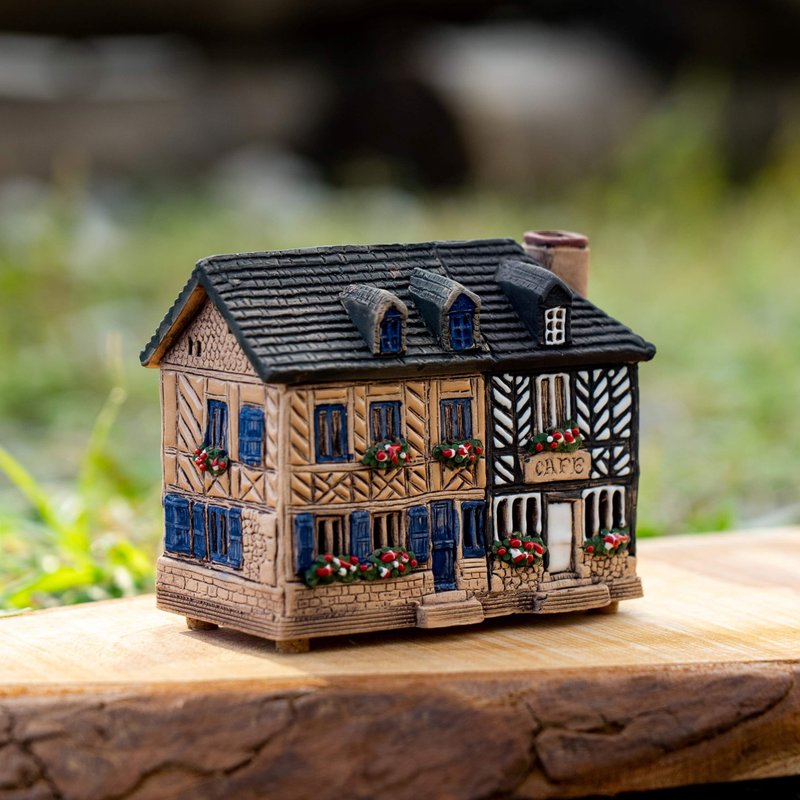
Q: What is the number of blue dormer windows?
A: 2